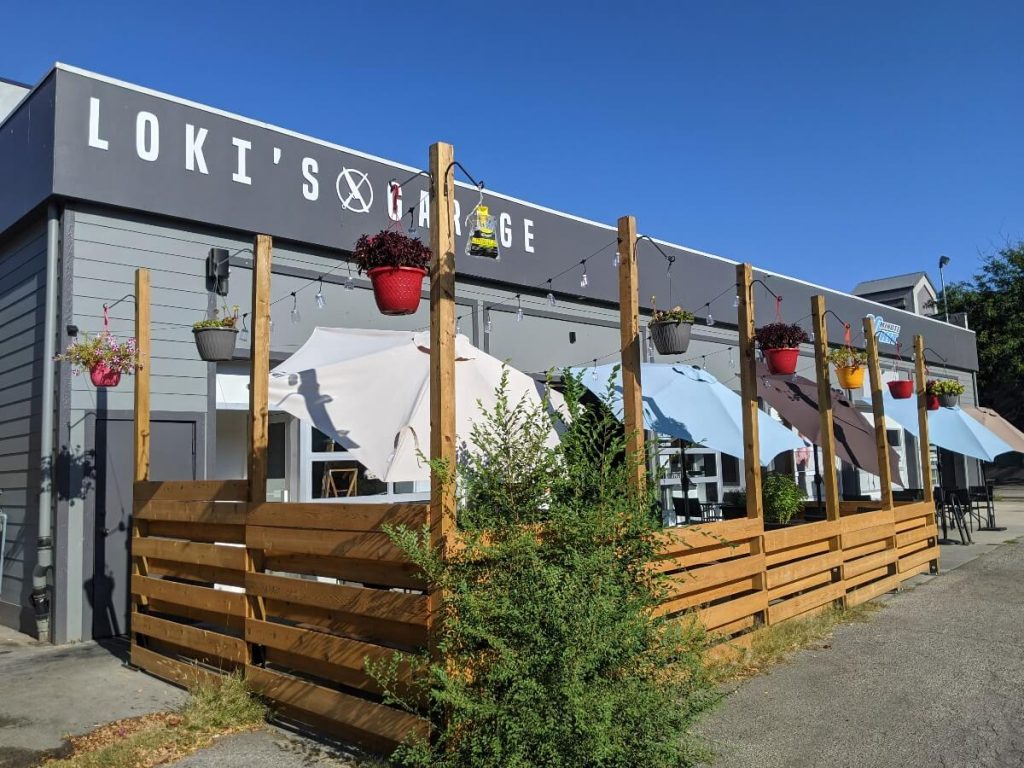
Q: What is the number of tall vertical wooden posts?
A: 8